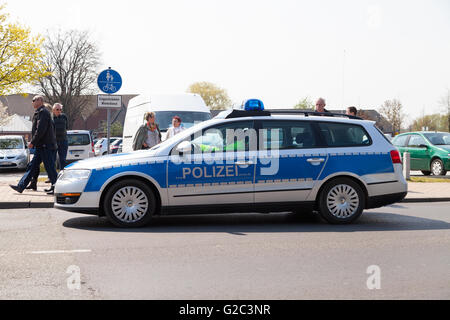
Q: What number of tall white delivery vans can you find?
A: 1